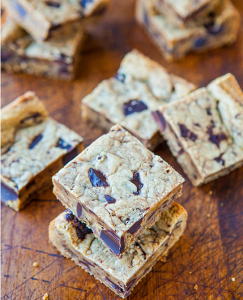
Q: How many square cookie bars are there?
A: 9